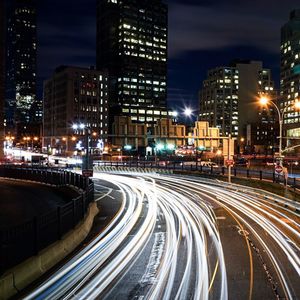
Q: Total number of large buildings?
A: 5